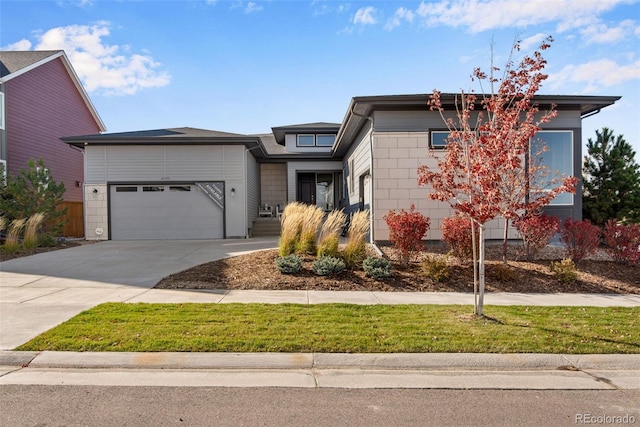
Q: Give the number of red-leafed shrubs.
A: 5